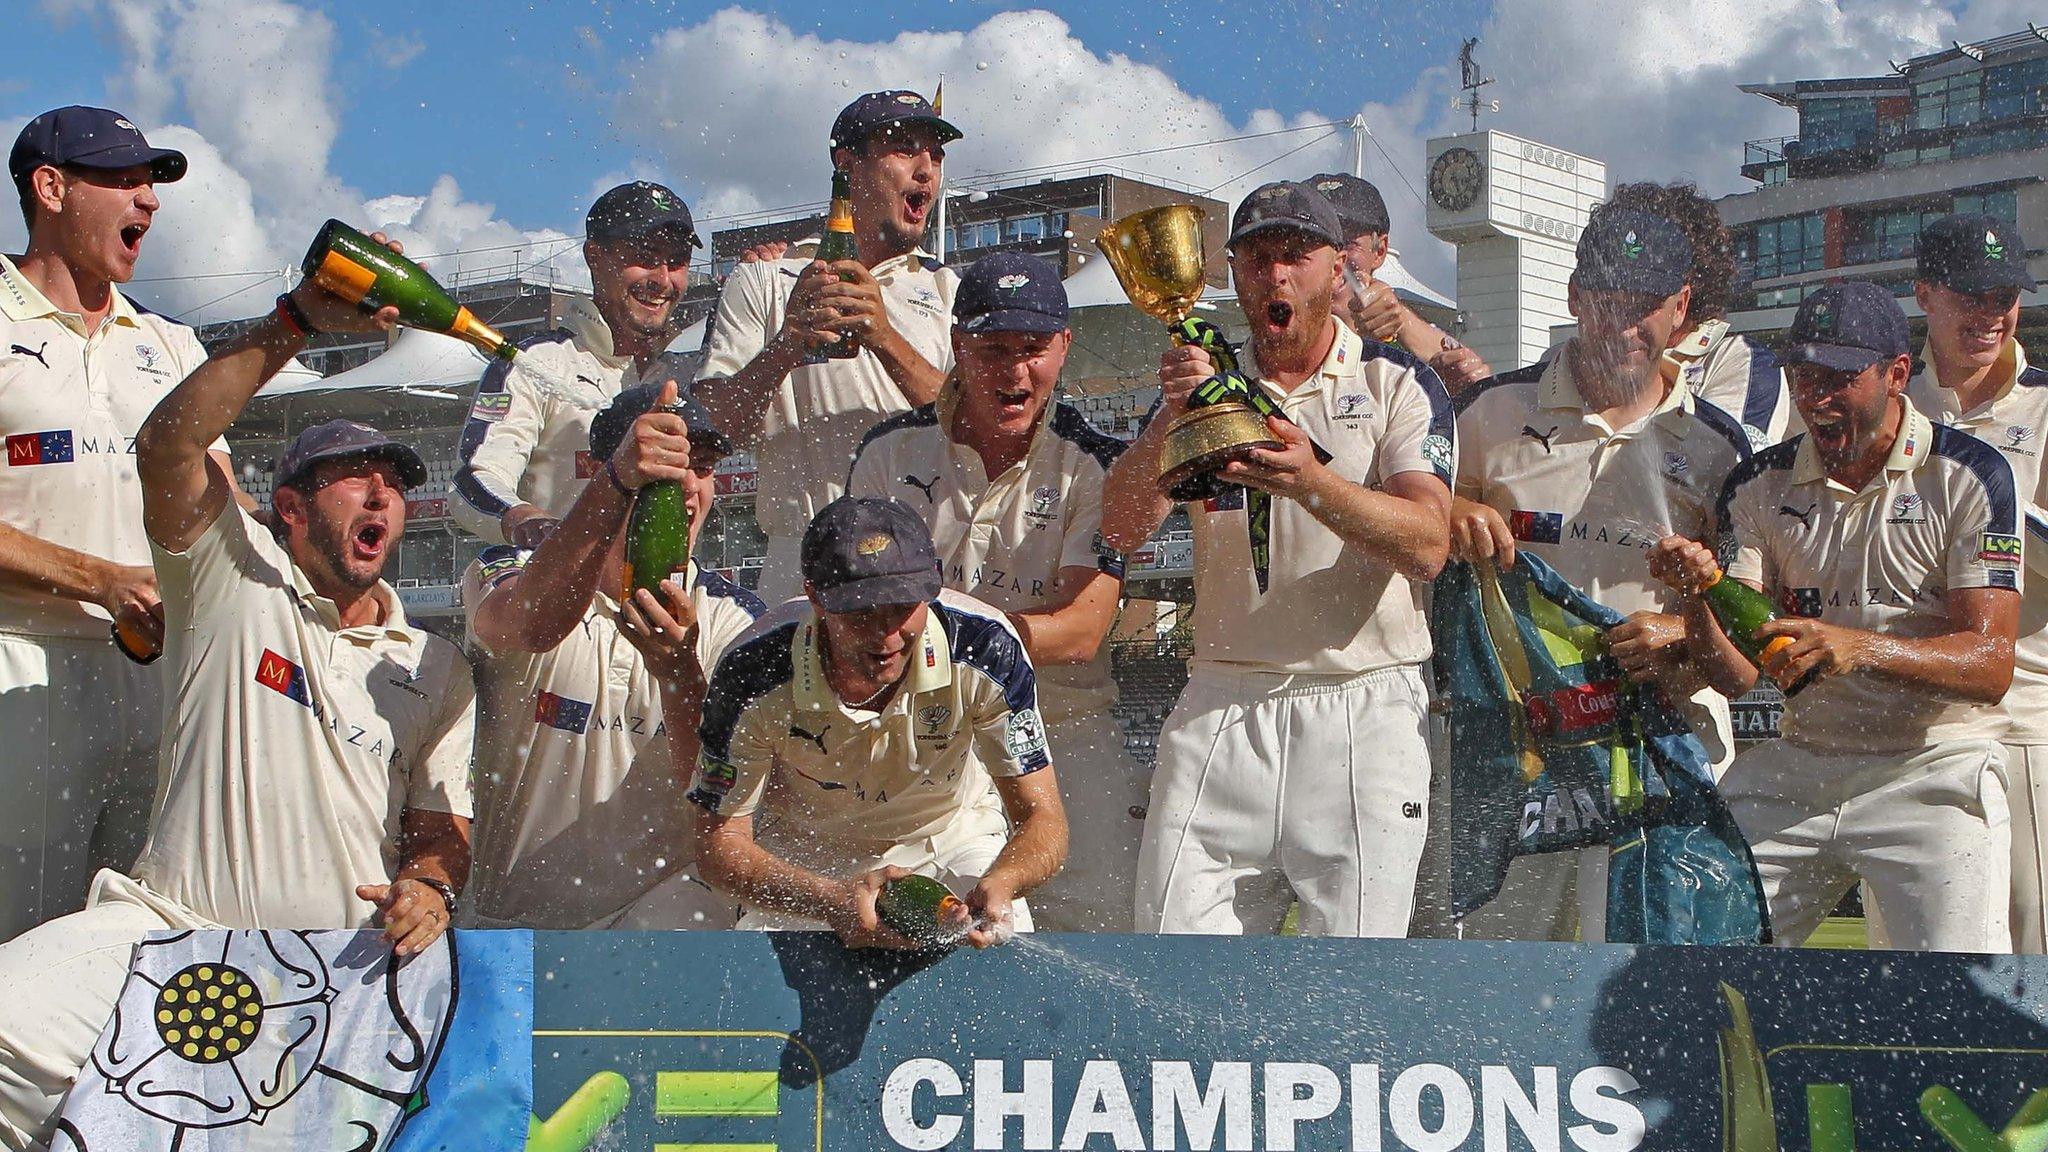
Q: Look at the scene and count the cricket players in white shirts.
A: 13